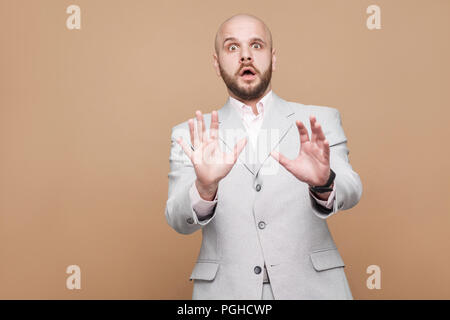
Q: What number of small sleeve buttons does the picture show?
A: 2